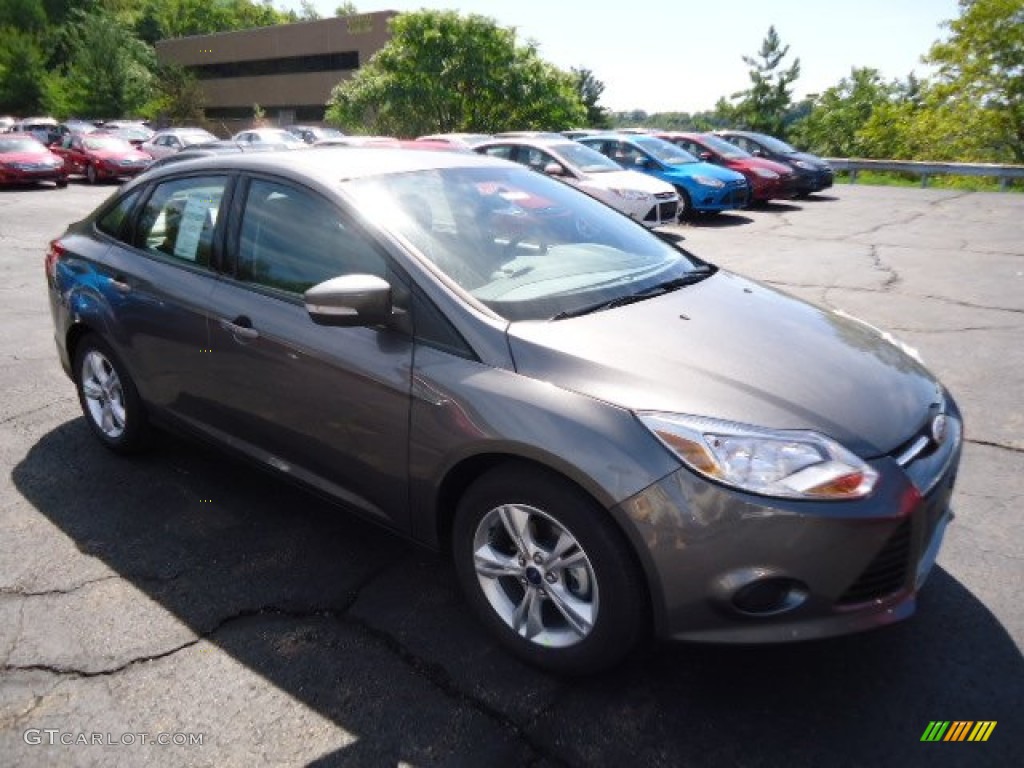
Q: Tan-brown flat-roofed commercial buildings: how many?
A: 1